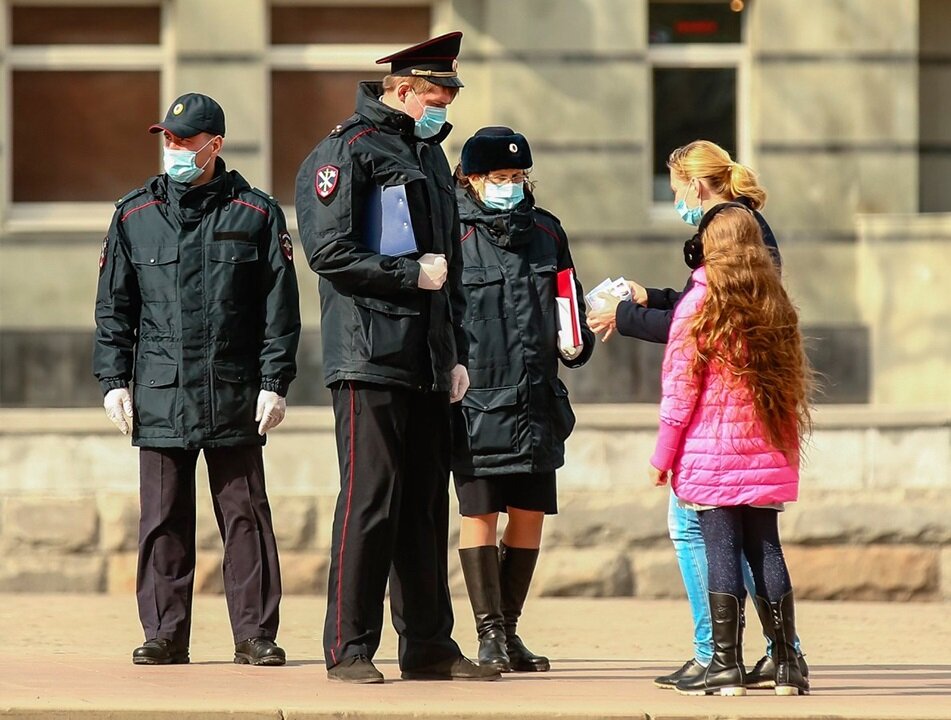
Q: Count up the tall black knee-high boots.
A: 4